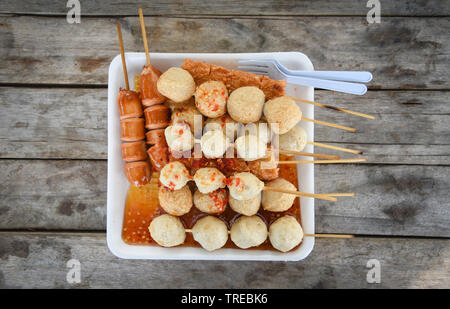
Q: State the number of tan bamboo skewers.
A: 10